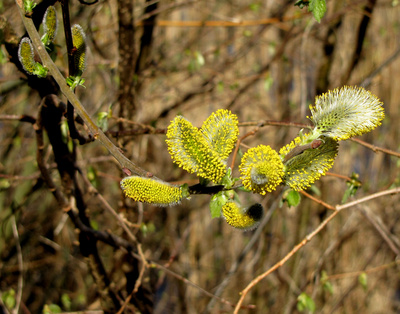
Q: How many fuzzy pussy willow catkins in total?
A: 10